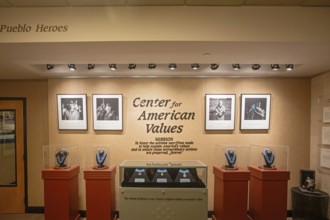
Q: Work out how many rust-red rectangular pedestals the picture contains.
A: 4